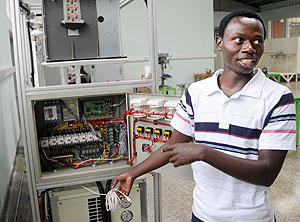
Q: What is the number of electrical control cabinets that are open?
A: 1